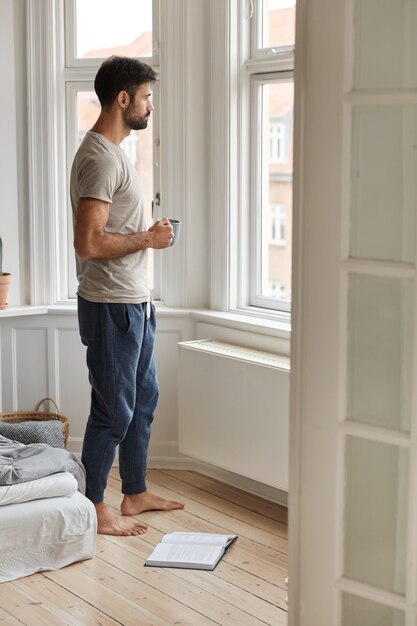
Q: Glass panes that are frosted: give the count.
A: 5